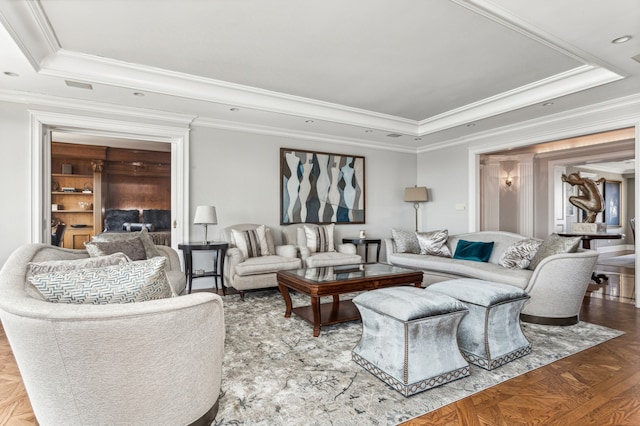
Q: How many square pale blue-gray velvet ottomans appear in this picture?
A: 2